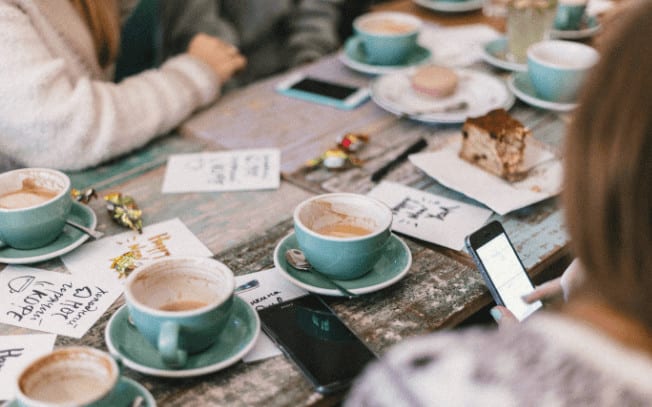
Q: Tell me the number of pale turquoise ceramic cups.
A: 7